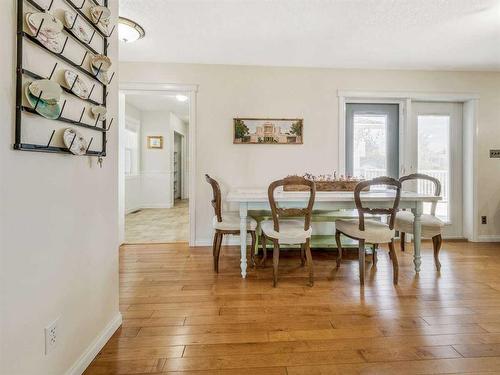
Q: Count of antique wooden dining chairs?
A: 4